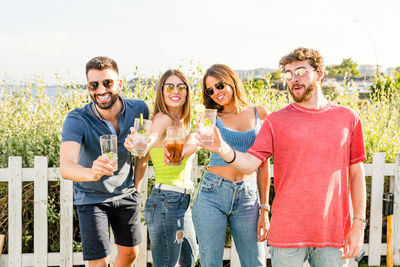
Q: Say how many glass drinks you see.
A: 4